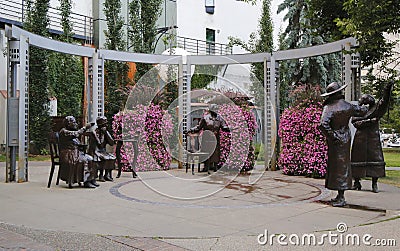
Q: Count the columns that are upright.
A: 5